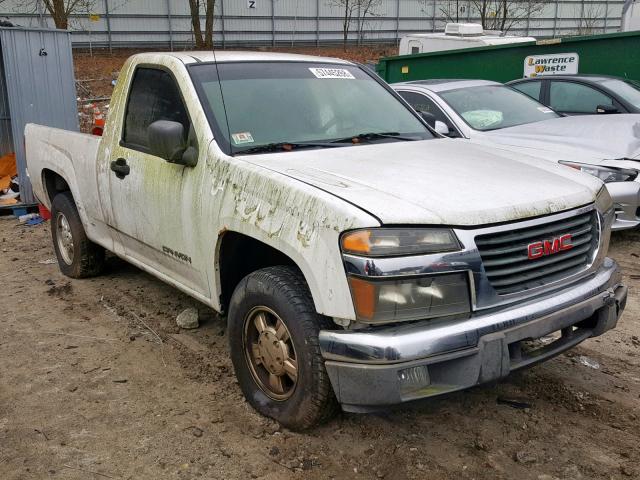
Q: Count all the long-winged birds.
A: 0